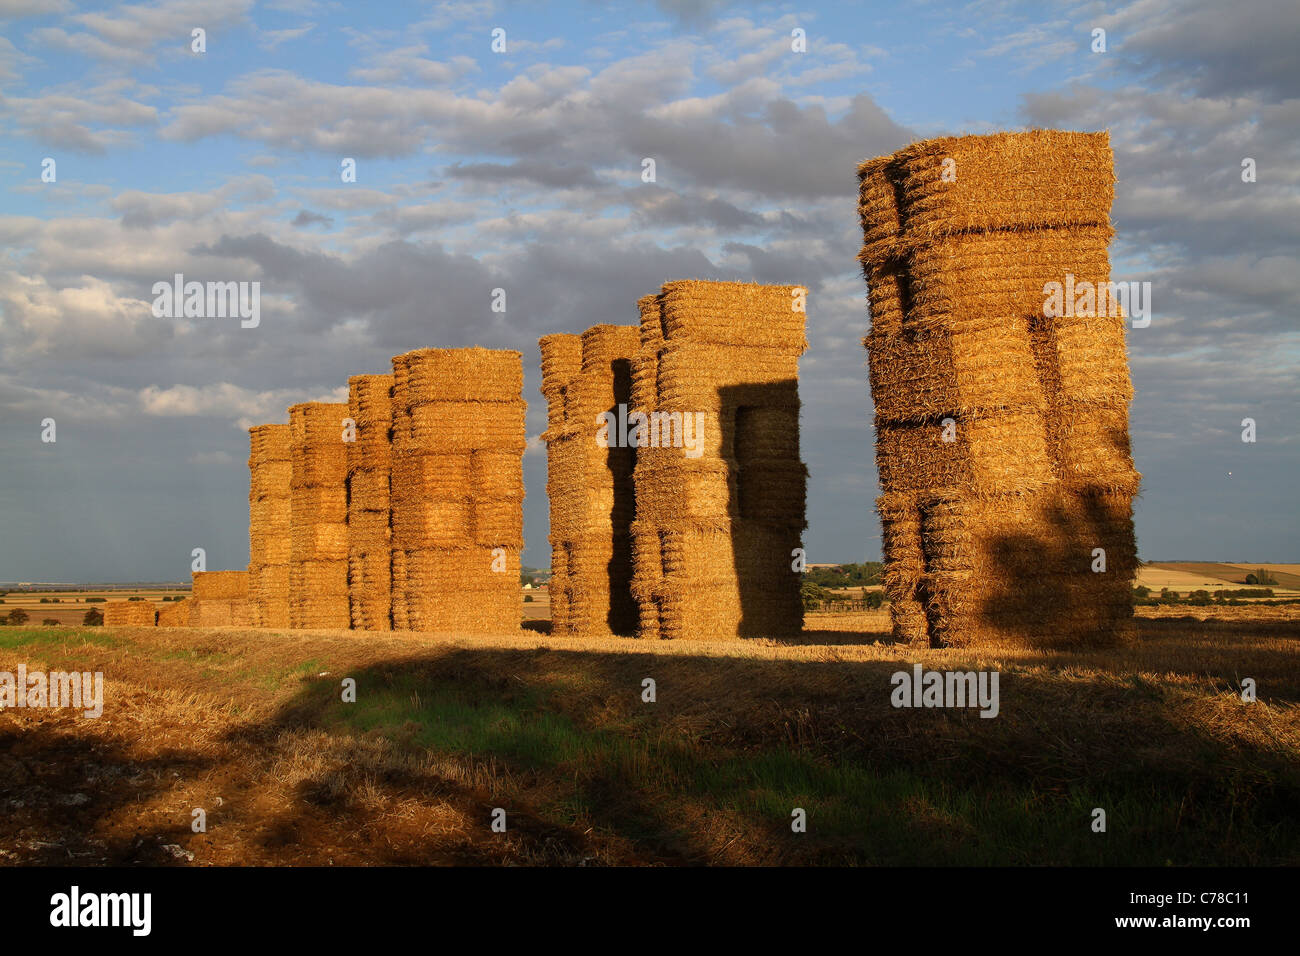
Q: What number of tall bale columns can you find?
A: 7